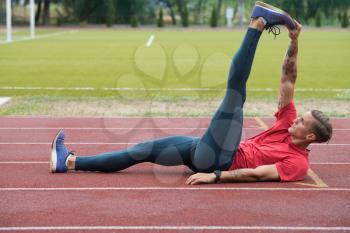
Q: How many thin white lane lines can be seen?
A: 5